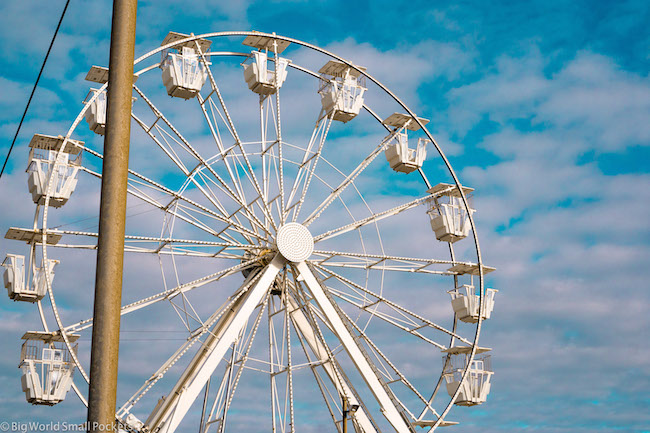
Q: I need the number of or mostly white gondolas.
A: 11